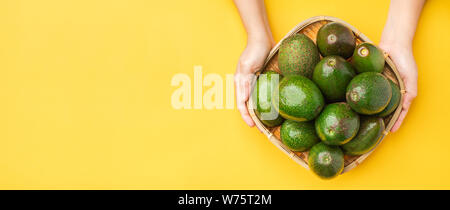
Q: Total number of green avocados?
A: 12